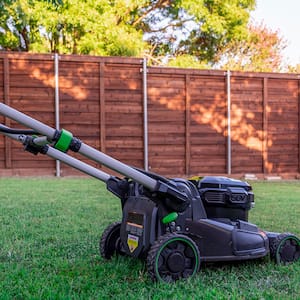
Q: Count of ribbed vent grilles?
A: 1